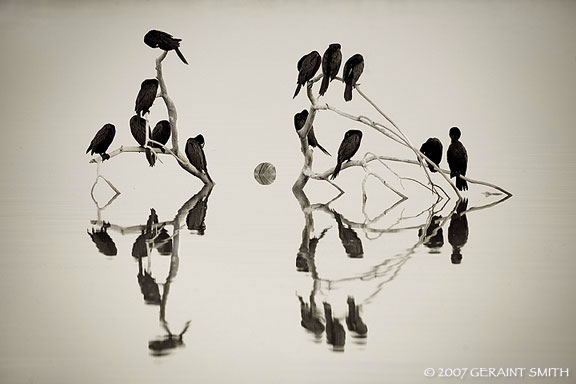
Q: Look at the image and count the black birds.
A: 13